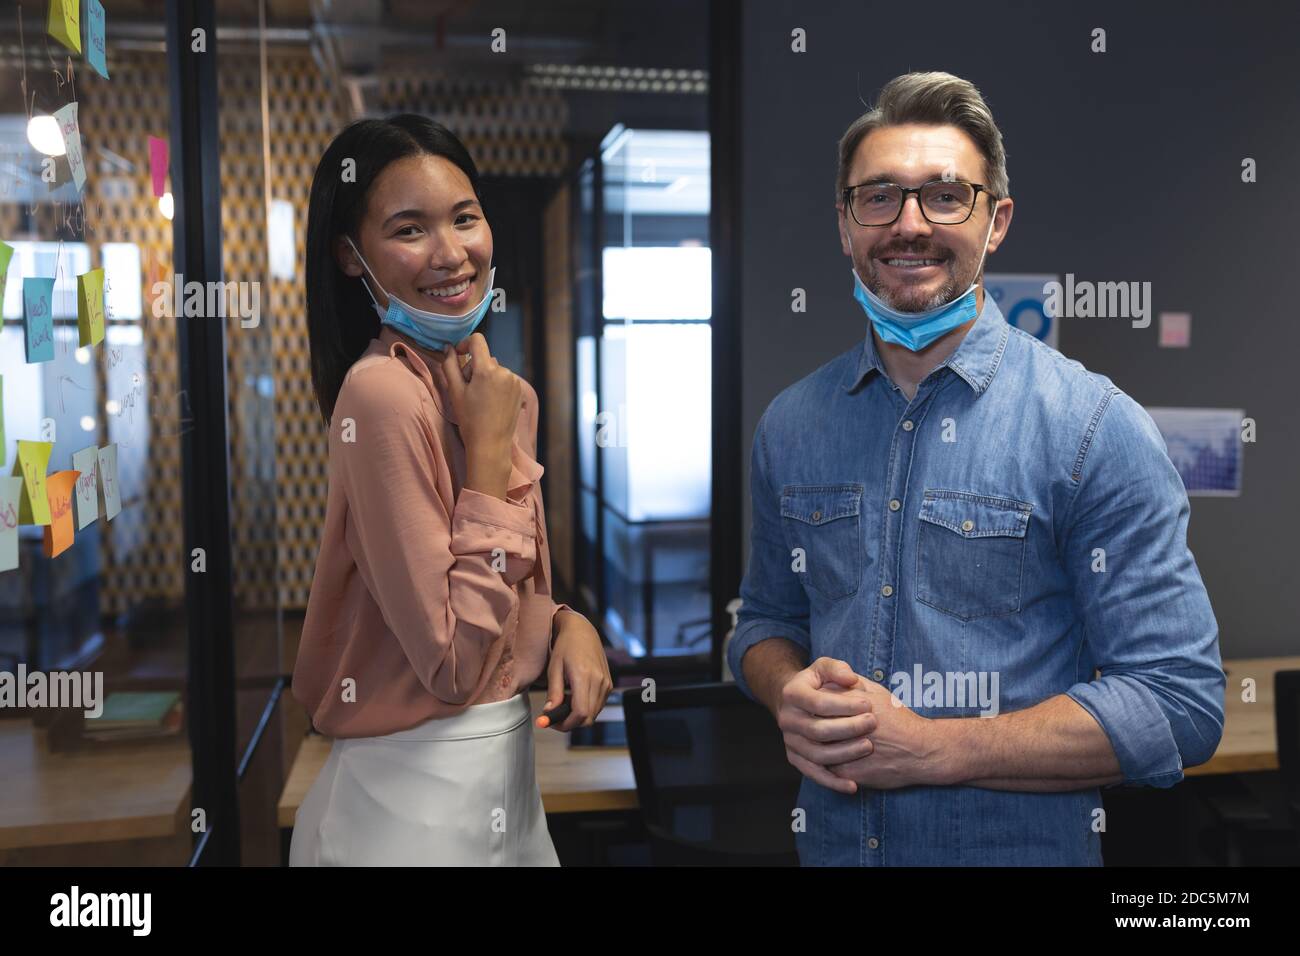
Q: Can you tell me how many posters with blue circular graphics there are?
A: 1